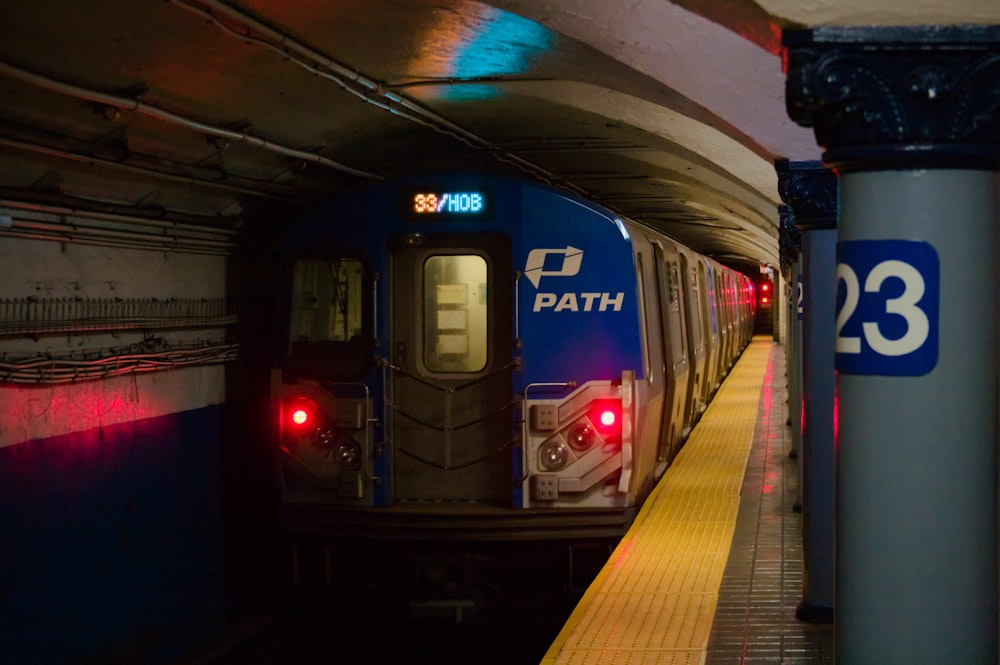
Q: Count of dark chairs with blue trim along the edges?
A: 0